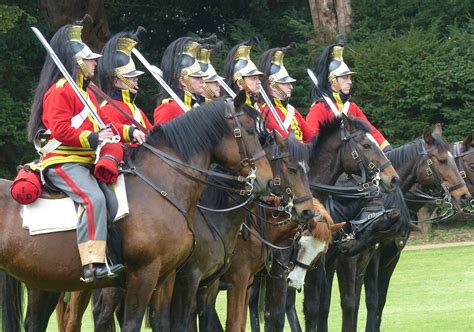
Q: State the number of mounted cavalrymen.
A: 7